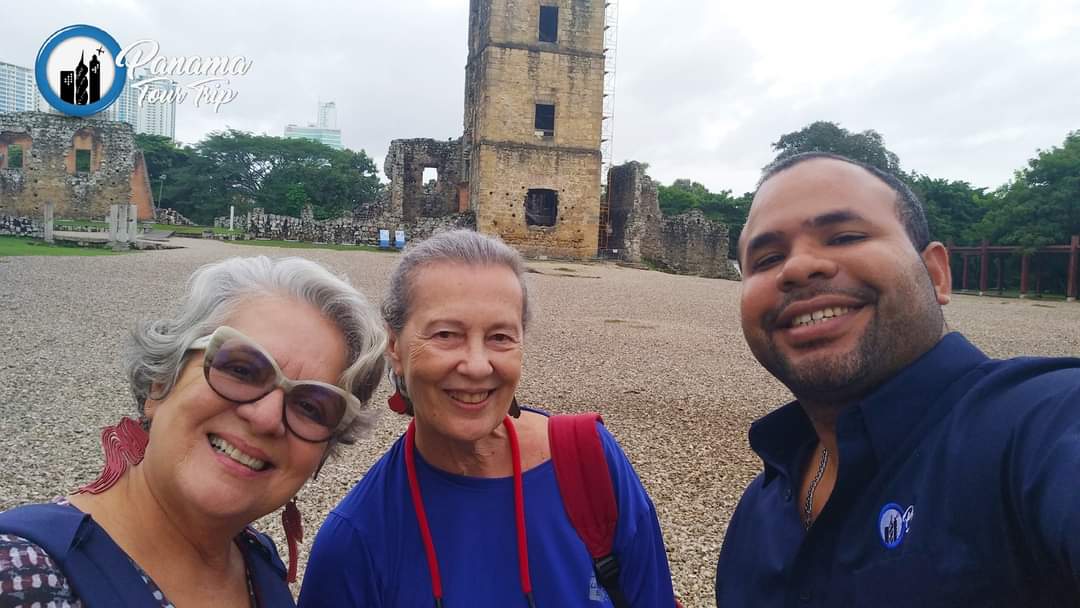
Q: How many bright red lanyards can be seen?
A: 1